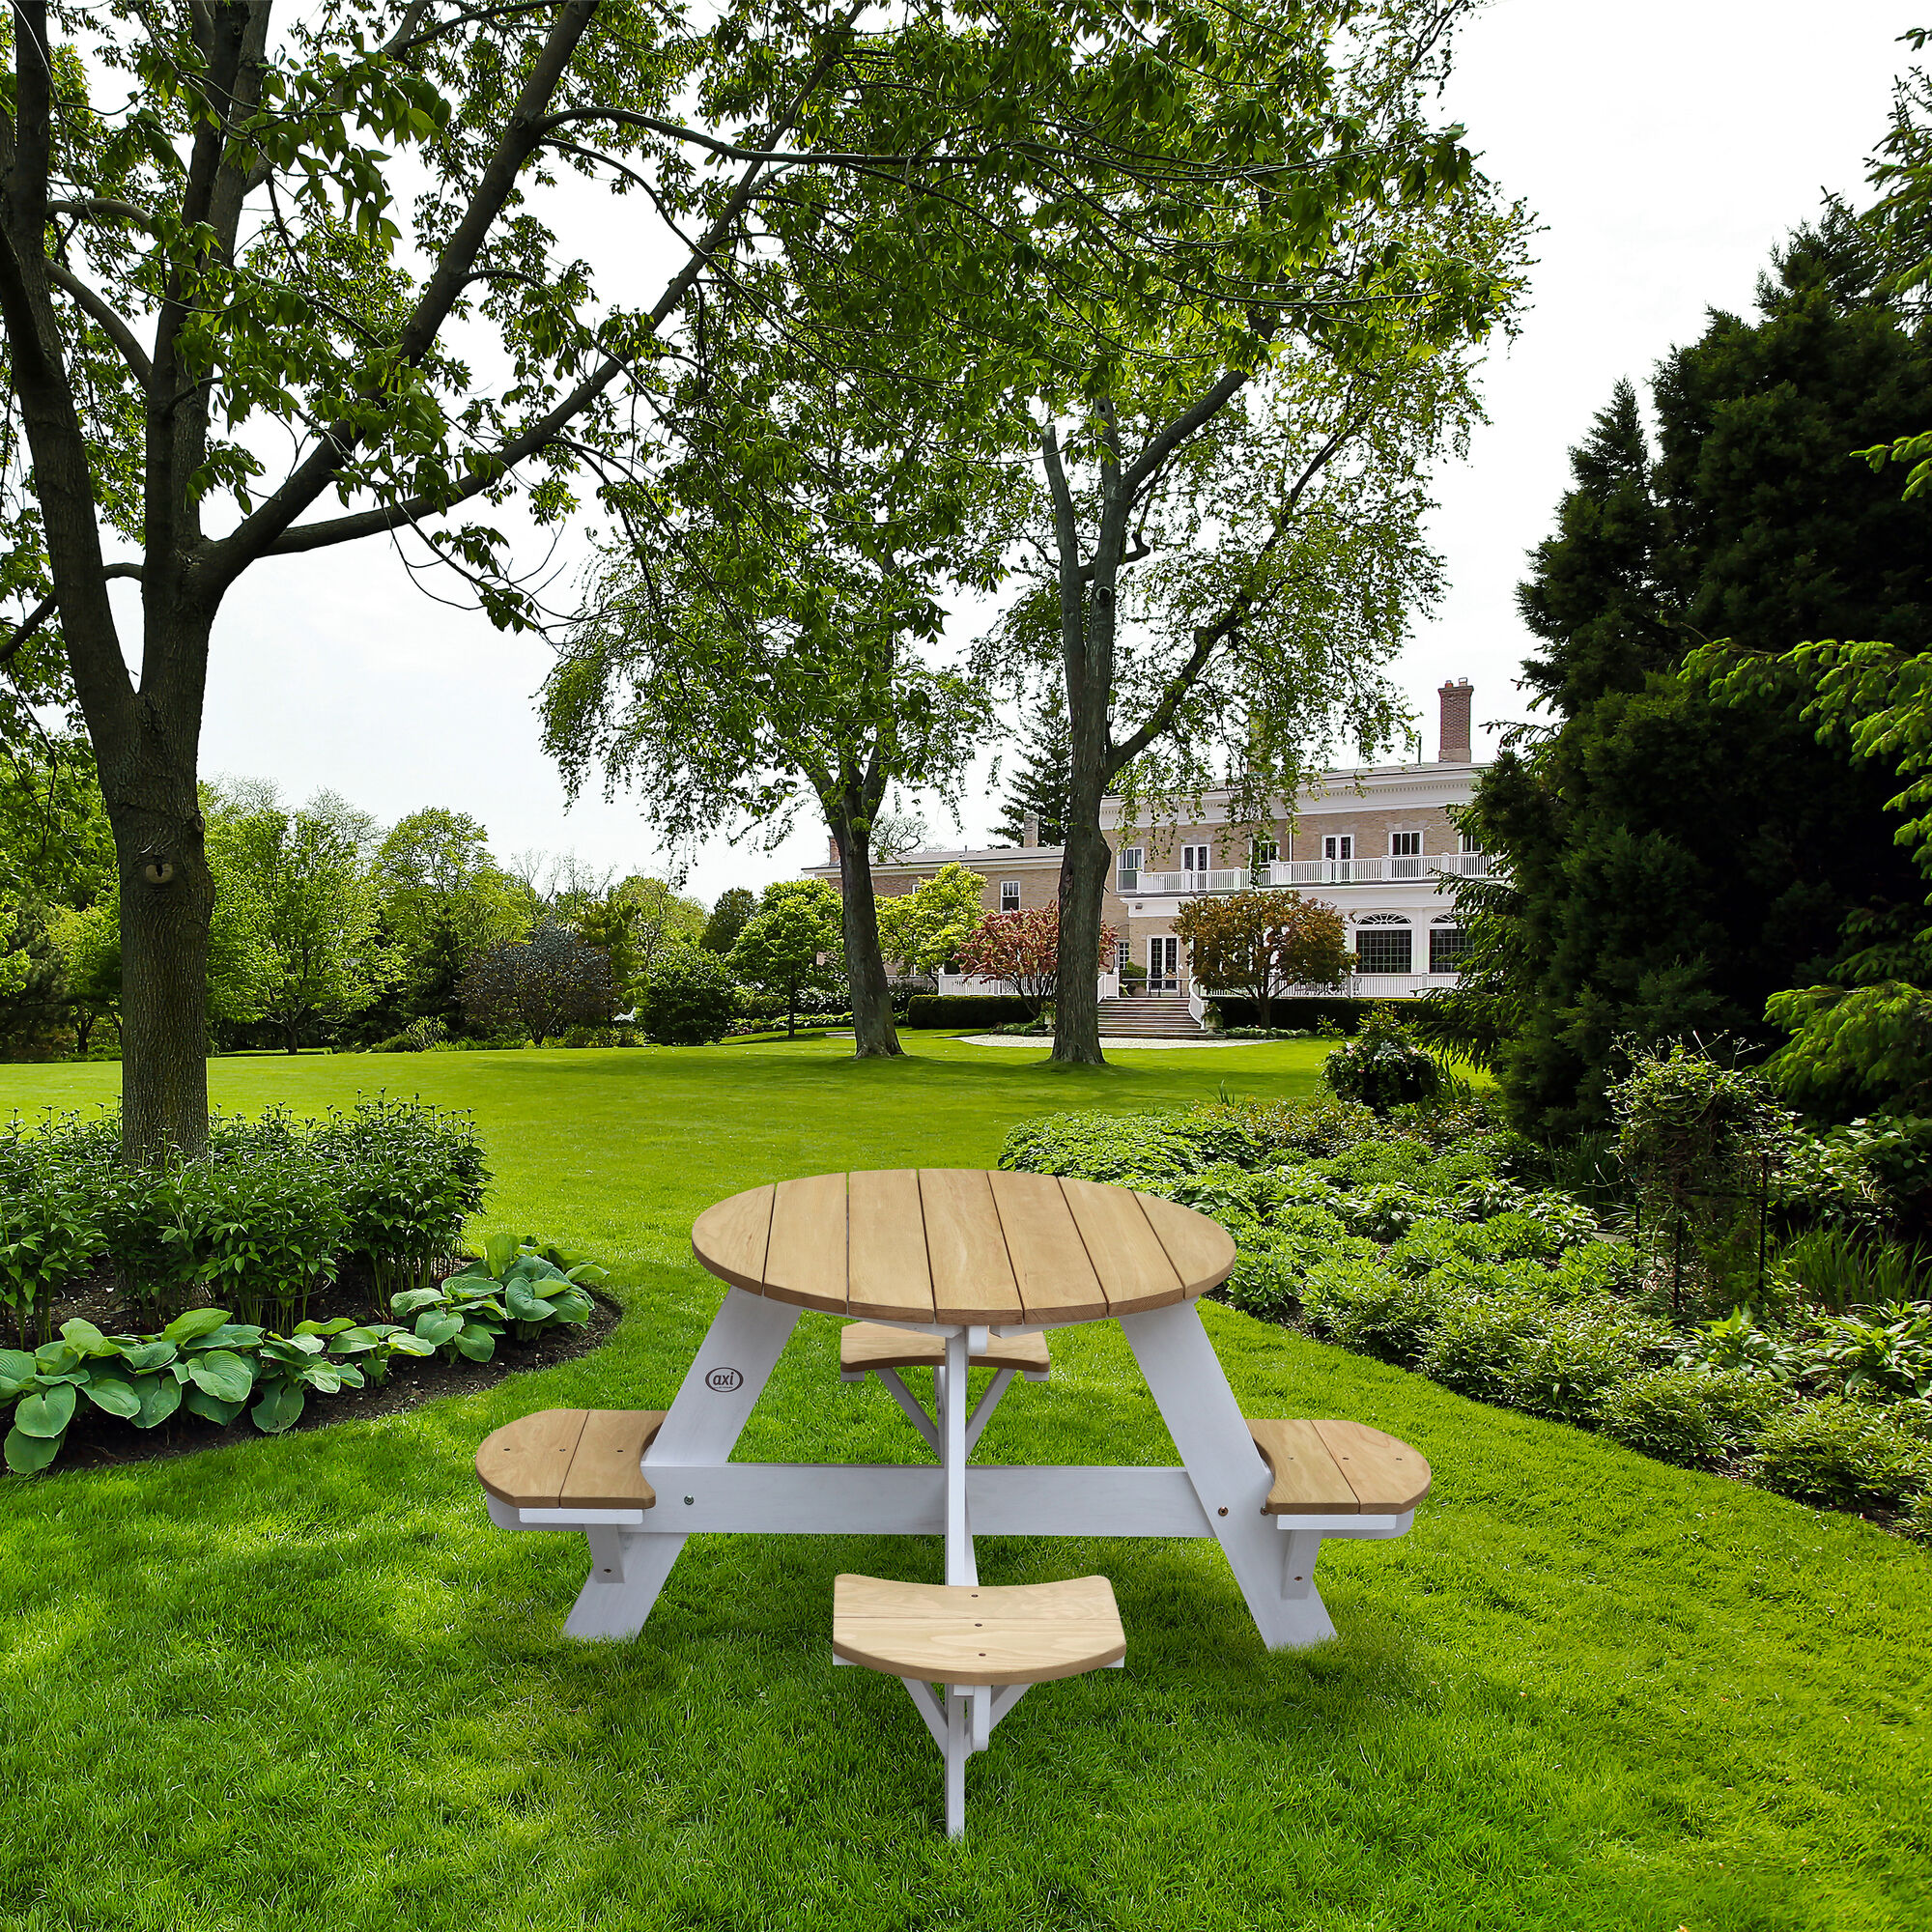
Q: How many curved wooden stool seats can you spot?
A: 4